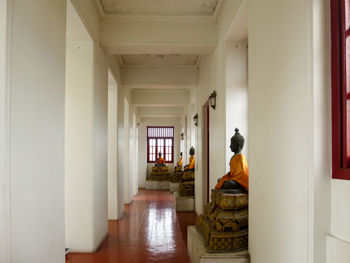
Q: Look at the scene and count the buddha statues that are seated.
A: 4